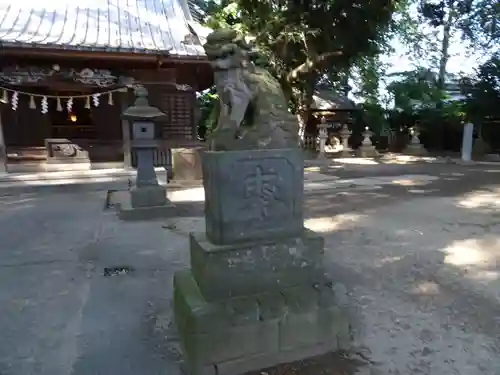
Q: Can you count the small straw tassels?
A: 5